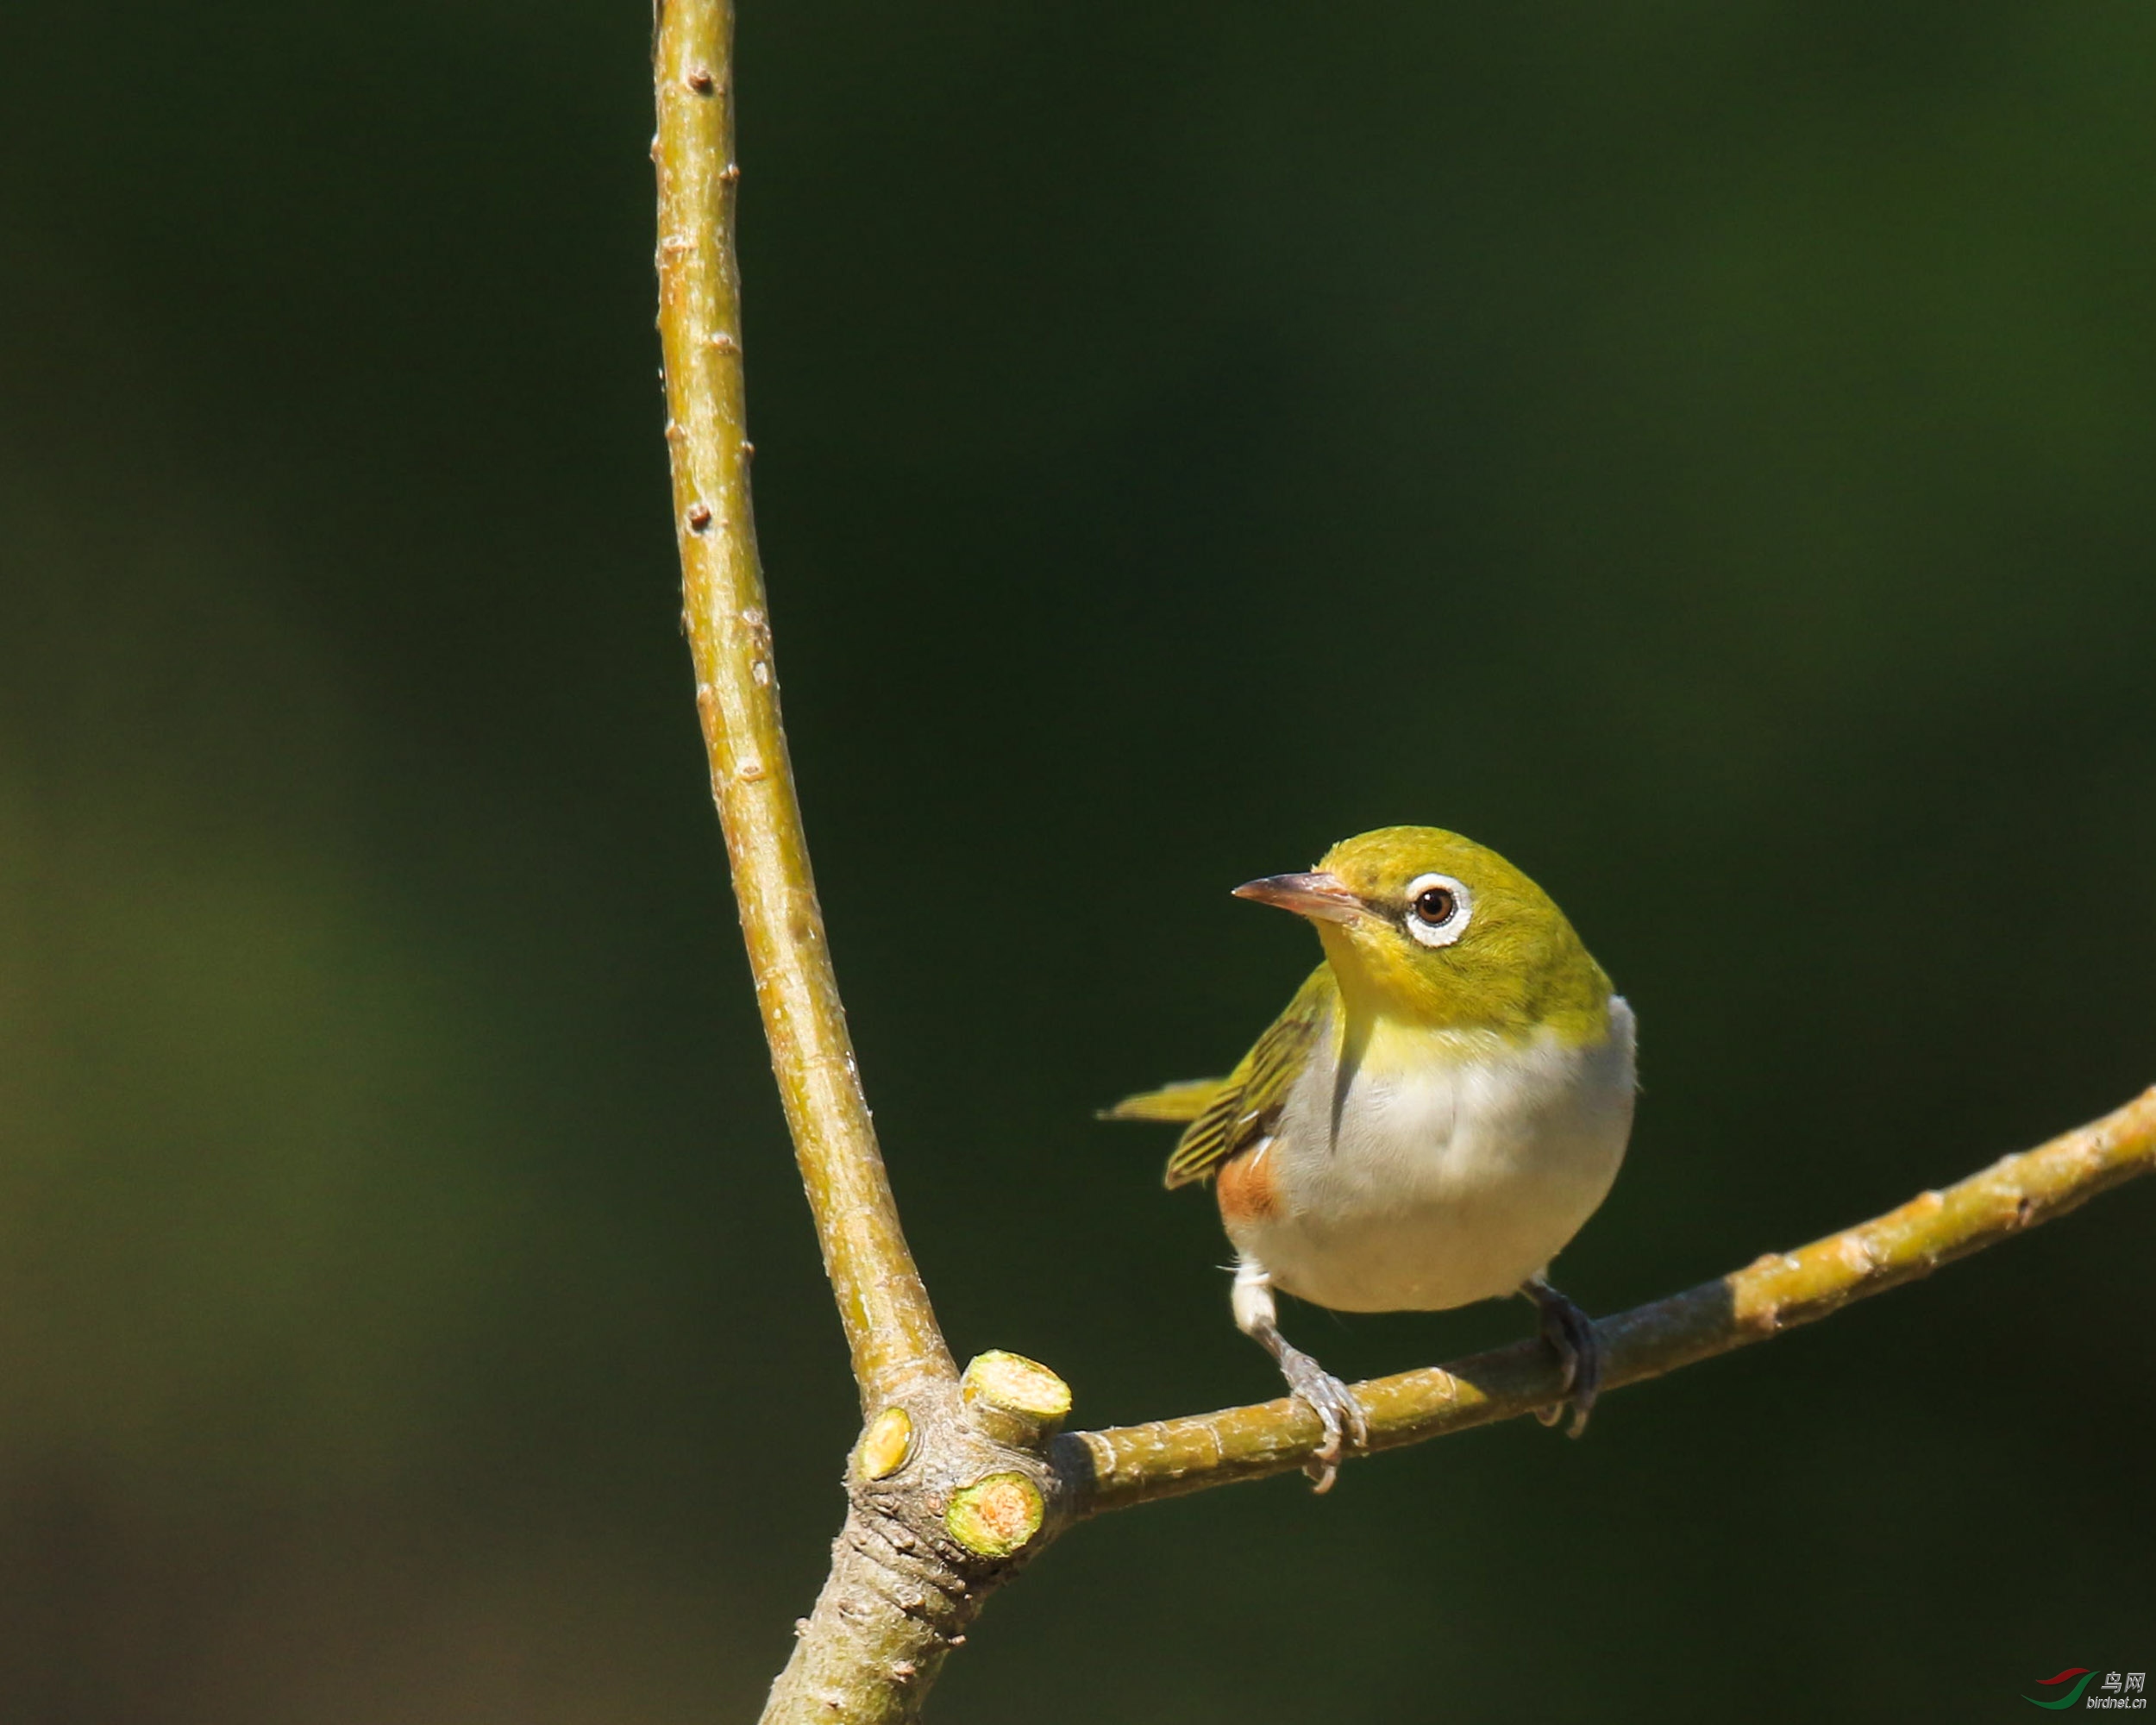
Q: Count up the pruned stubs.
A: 3